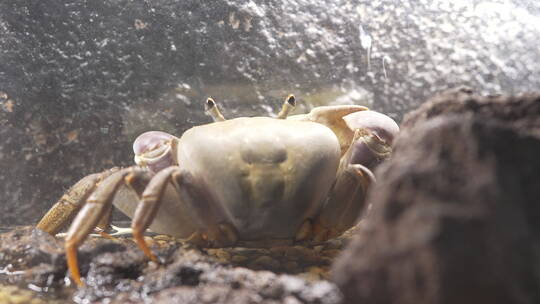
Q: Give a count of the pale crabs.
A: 1